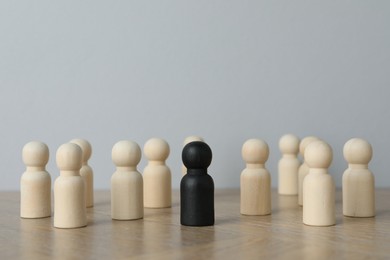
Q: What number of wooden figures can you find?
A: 12